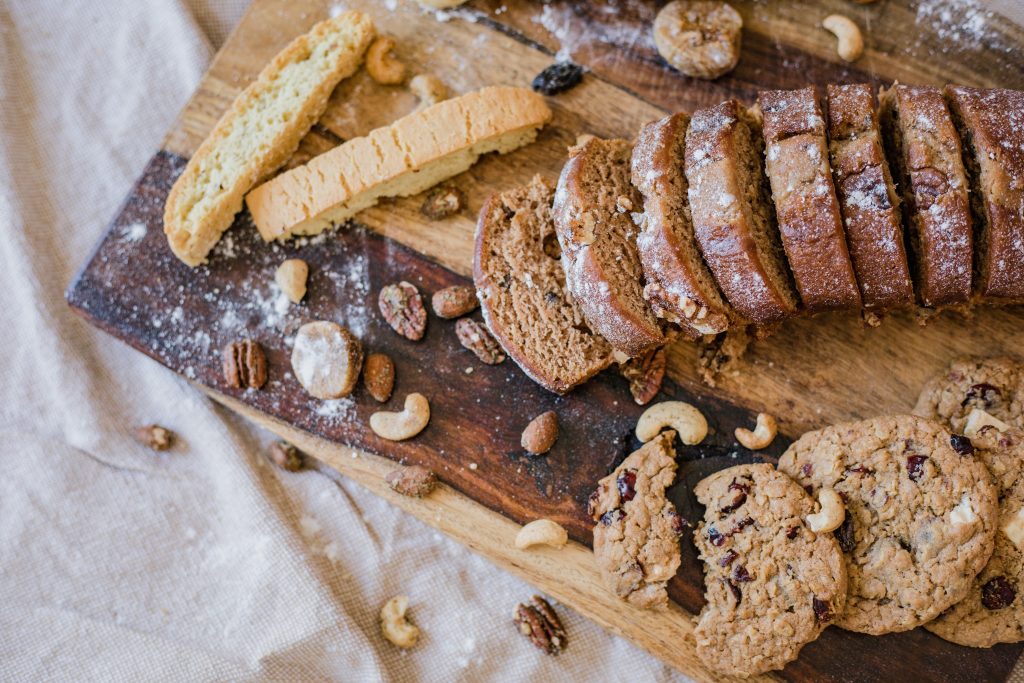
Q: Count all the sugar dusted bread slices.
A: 8